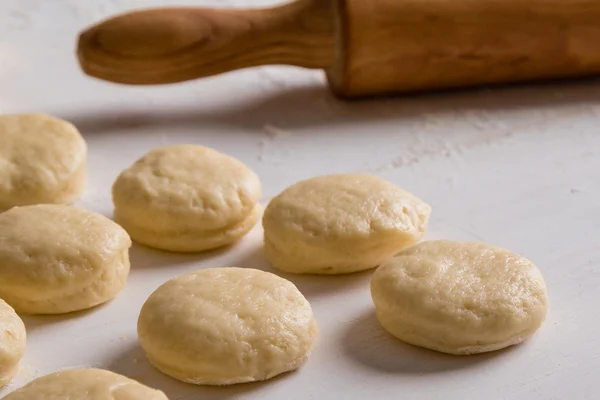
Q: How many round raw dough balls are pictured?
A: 8